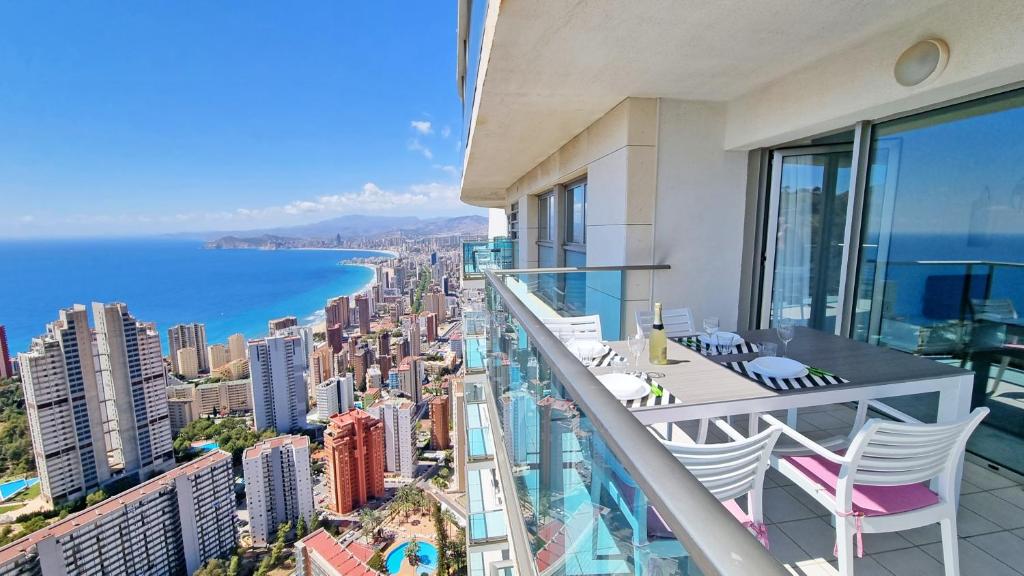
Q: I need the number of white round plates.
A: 4